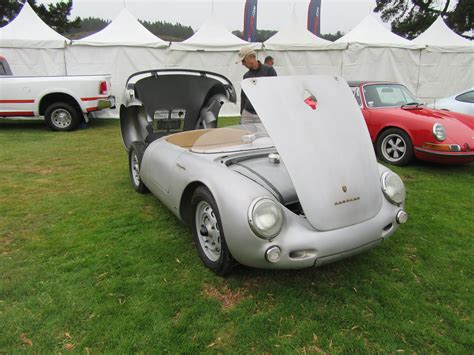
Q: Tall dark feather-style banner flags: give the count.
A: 2